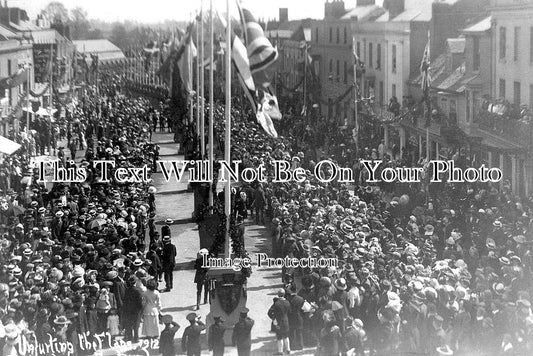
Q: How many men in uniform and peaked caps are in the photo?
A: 4